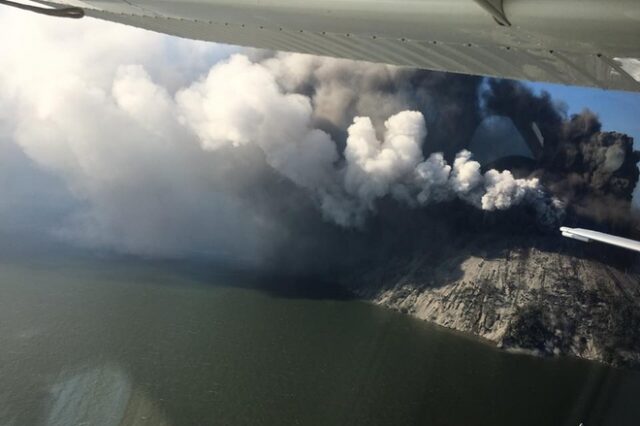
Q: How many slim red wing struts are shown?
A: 0